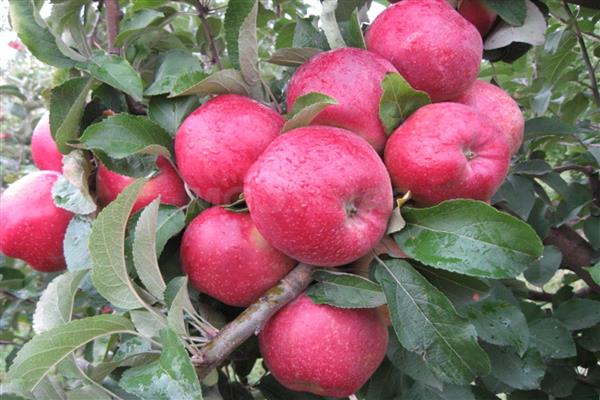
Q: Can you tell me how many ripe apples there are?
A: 12